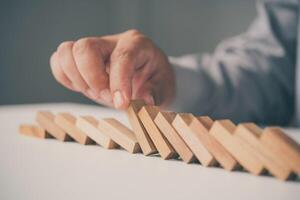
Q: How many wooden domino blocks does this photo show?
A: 13